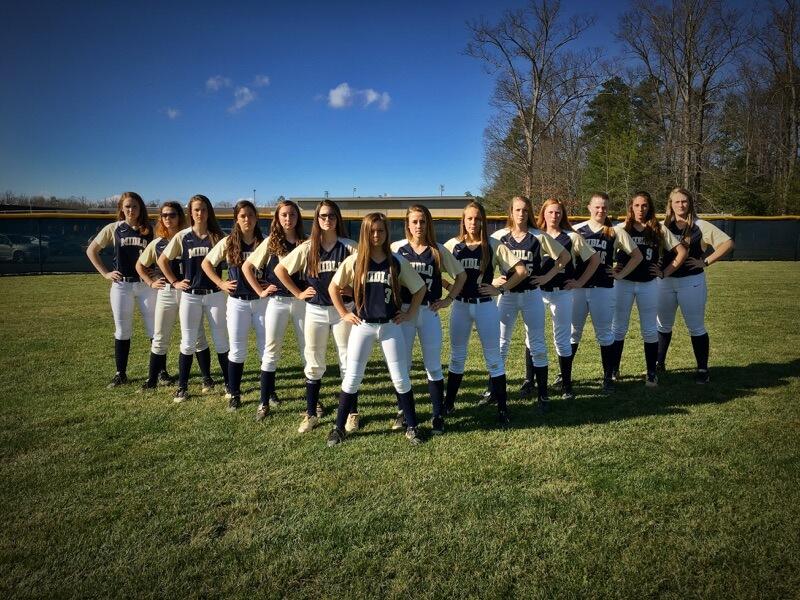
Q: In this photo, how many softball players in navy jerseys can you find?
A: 14